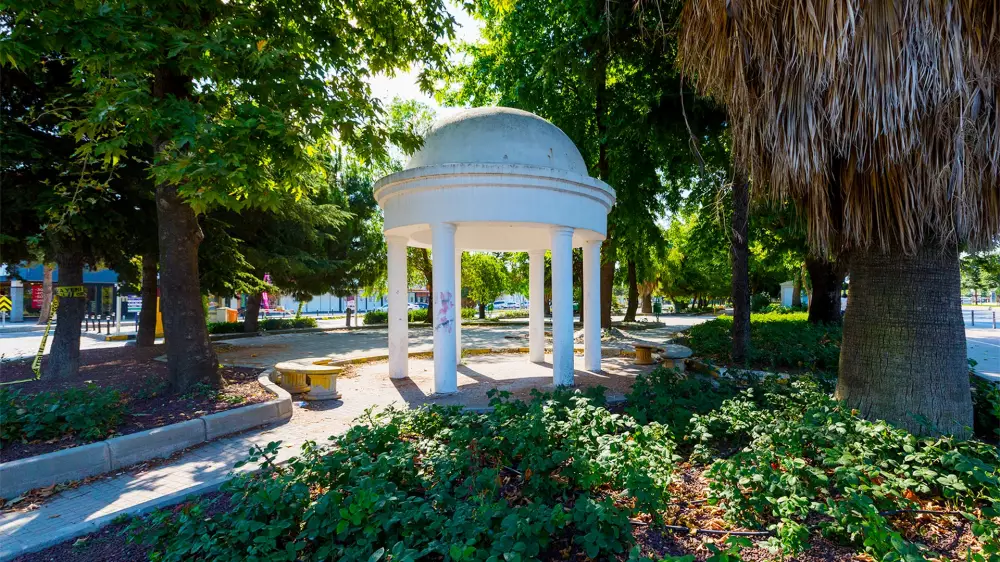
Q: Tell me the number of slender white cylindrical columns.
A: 6